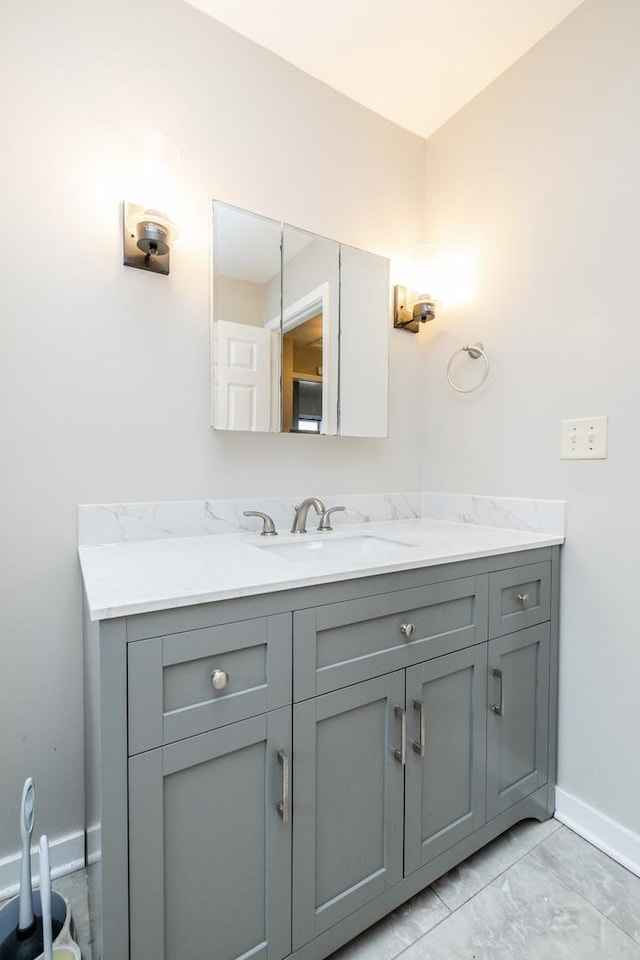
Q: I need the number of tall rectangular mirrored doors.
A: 3